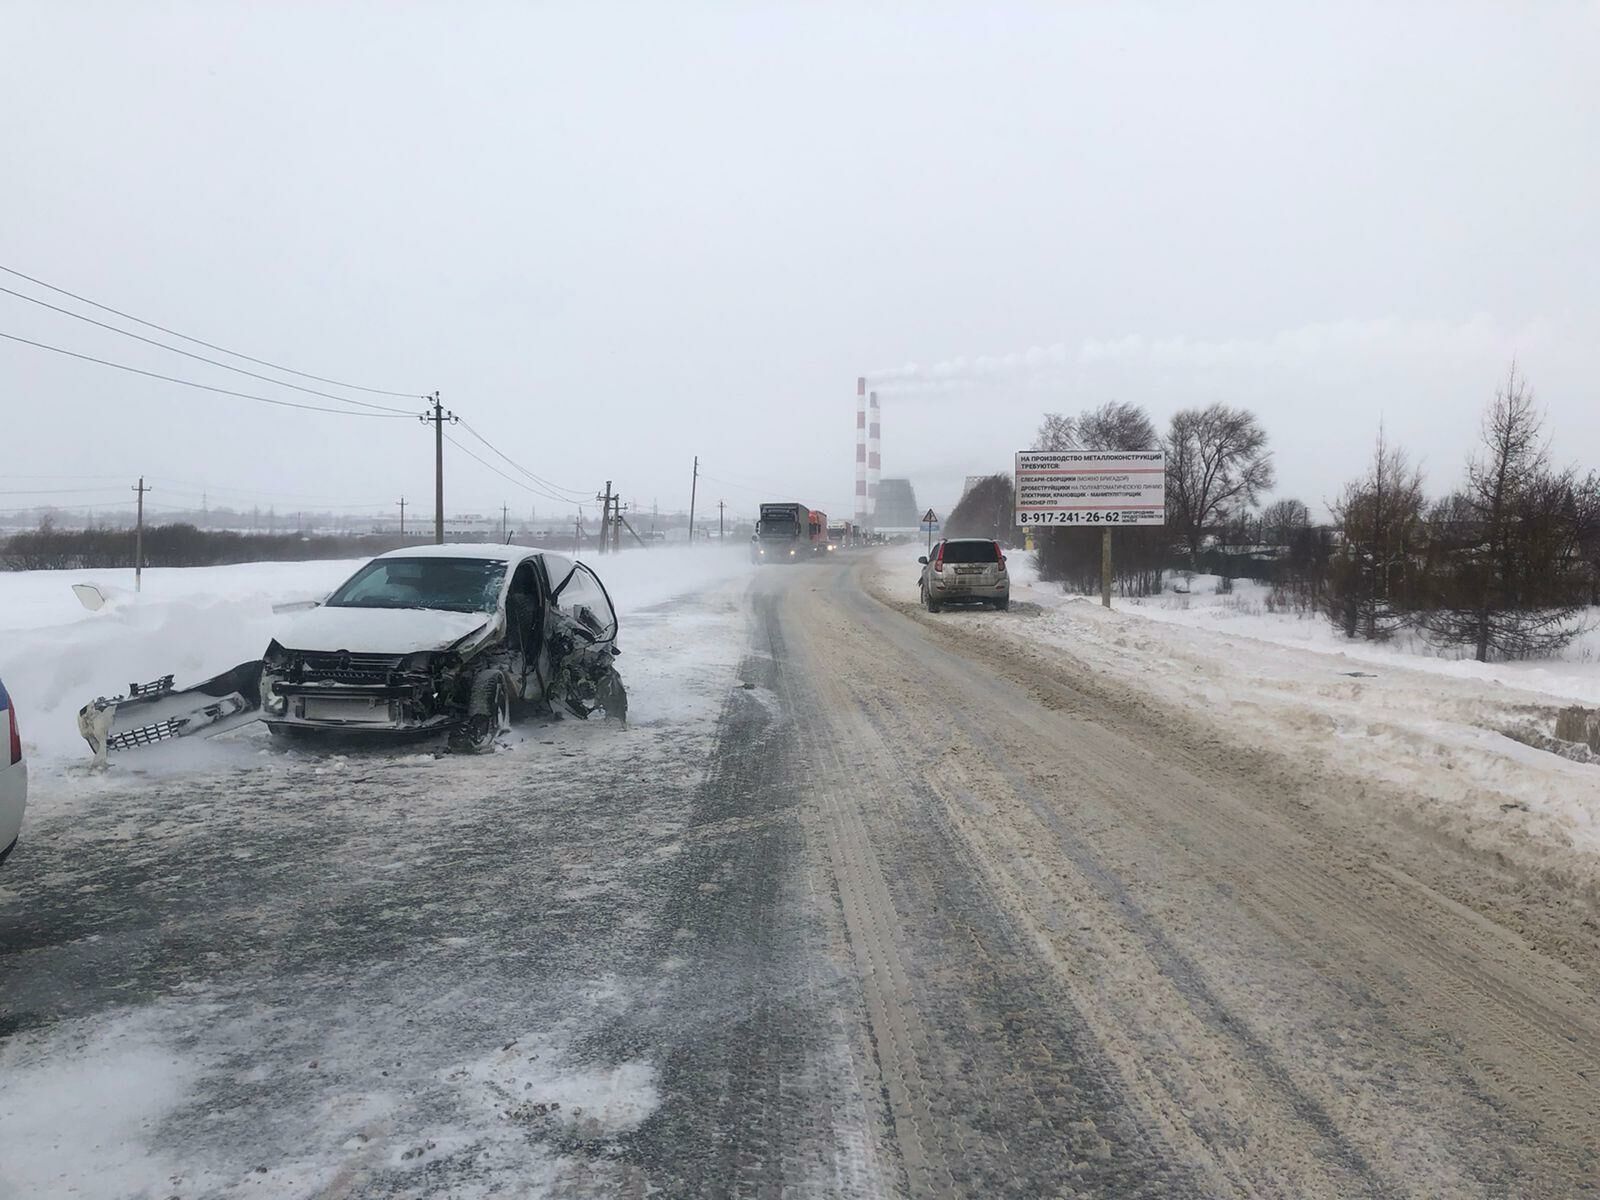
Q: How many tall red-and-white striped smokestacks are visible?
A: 2